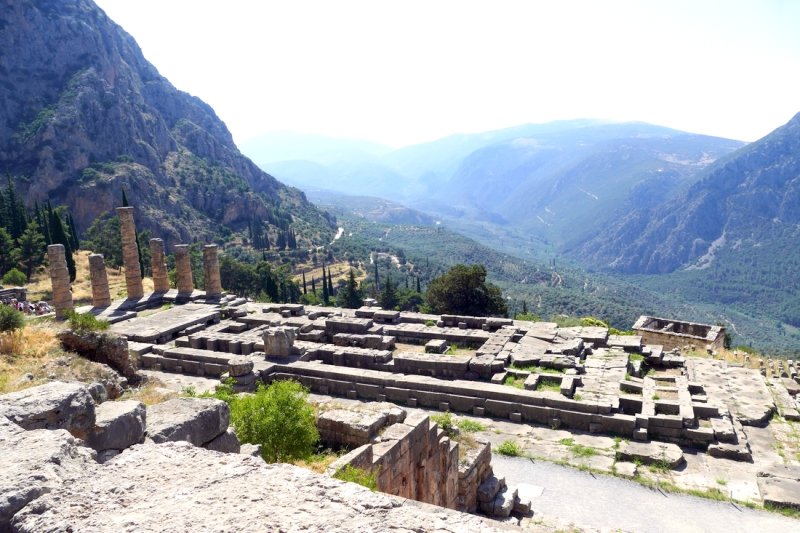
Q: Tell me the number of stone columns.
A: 6